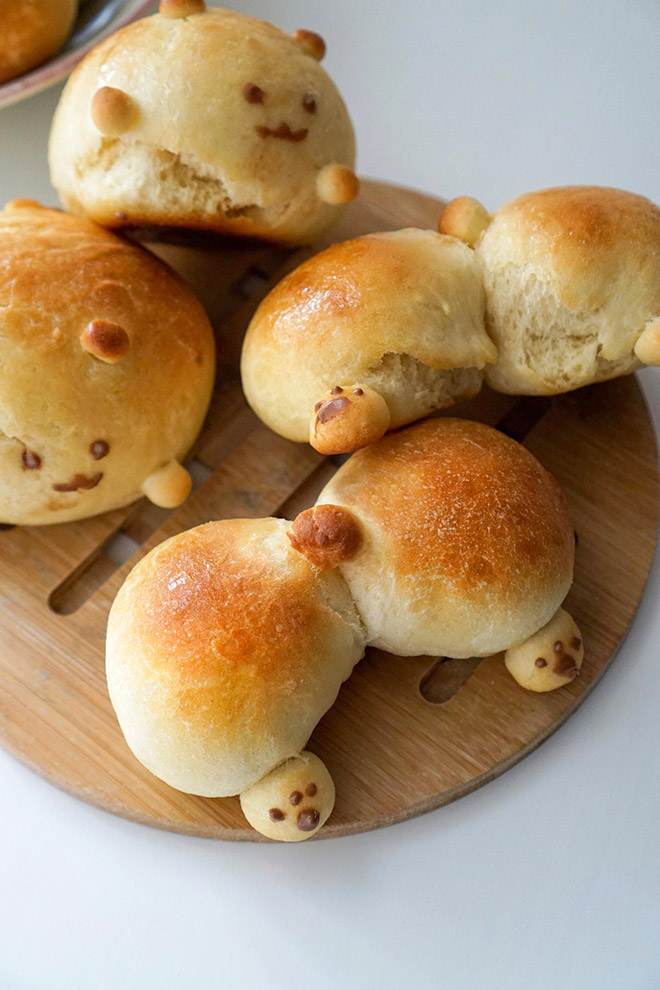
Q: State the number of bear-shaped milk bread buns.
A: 4